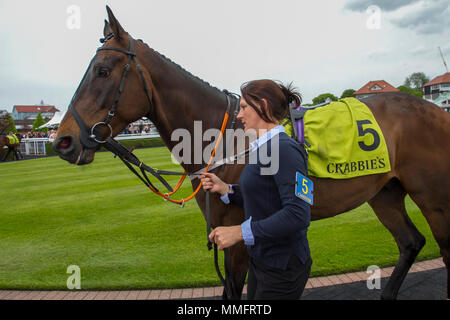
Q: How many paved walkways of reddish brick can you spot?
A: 1